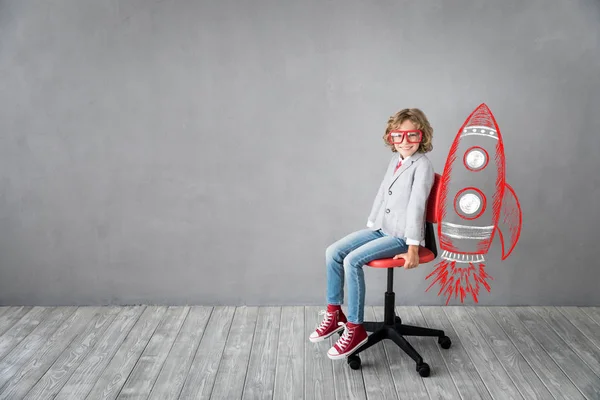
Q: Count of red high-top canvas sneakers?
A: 2